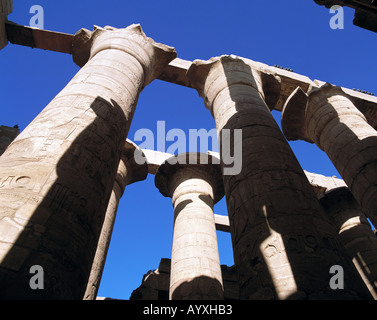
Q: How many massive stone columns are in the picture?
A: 6